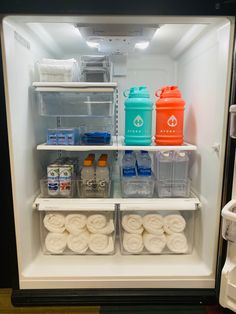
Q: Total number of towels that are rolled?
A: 12